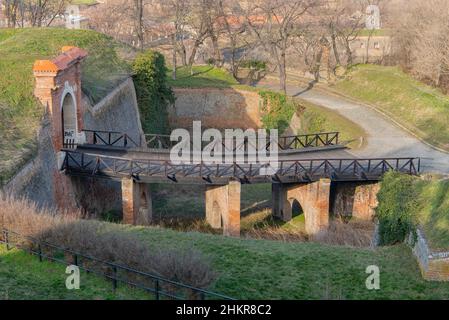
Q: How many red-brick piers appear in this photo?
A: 3